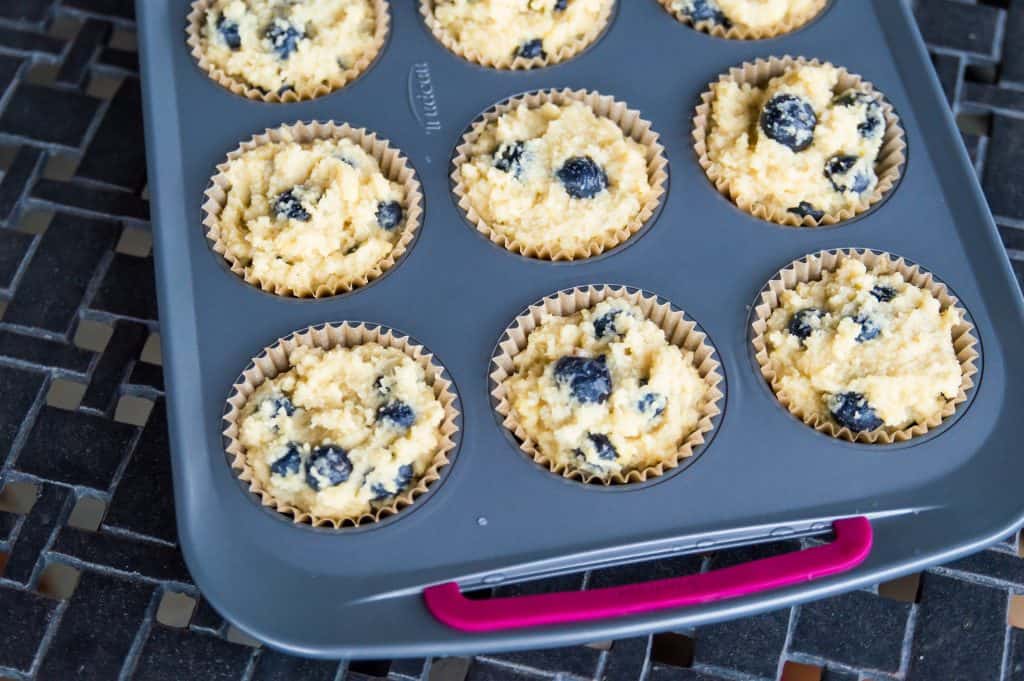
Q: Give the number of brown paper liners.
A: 9